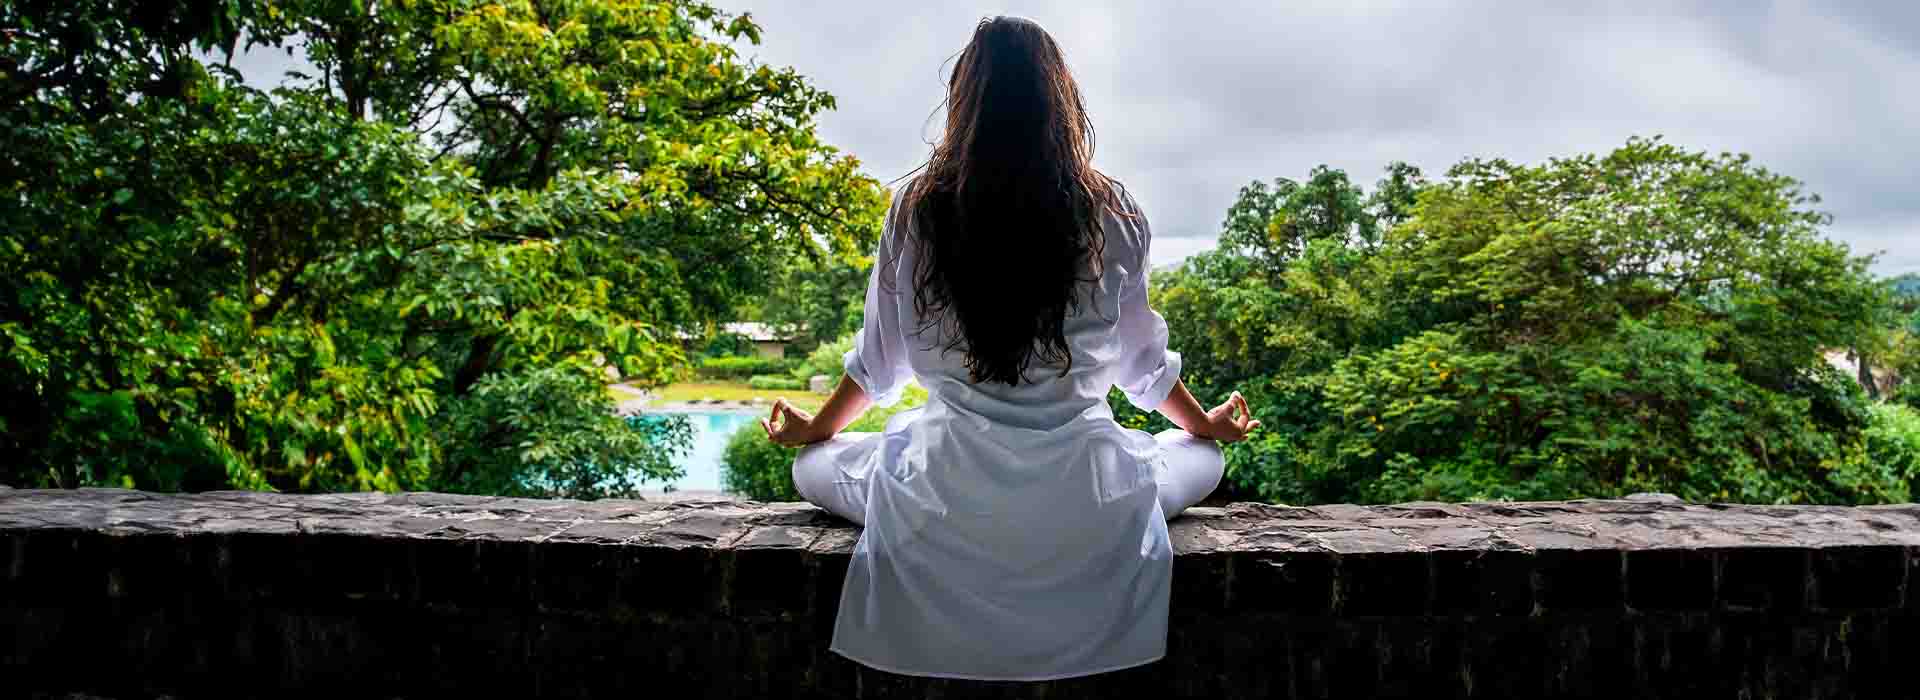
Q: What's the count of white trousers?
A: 1